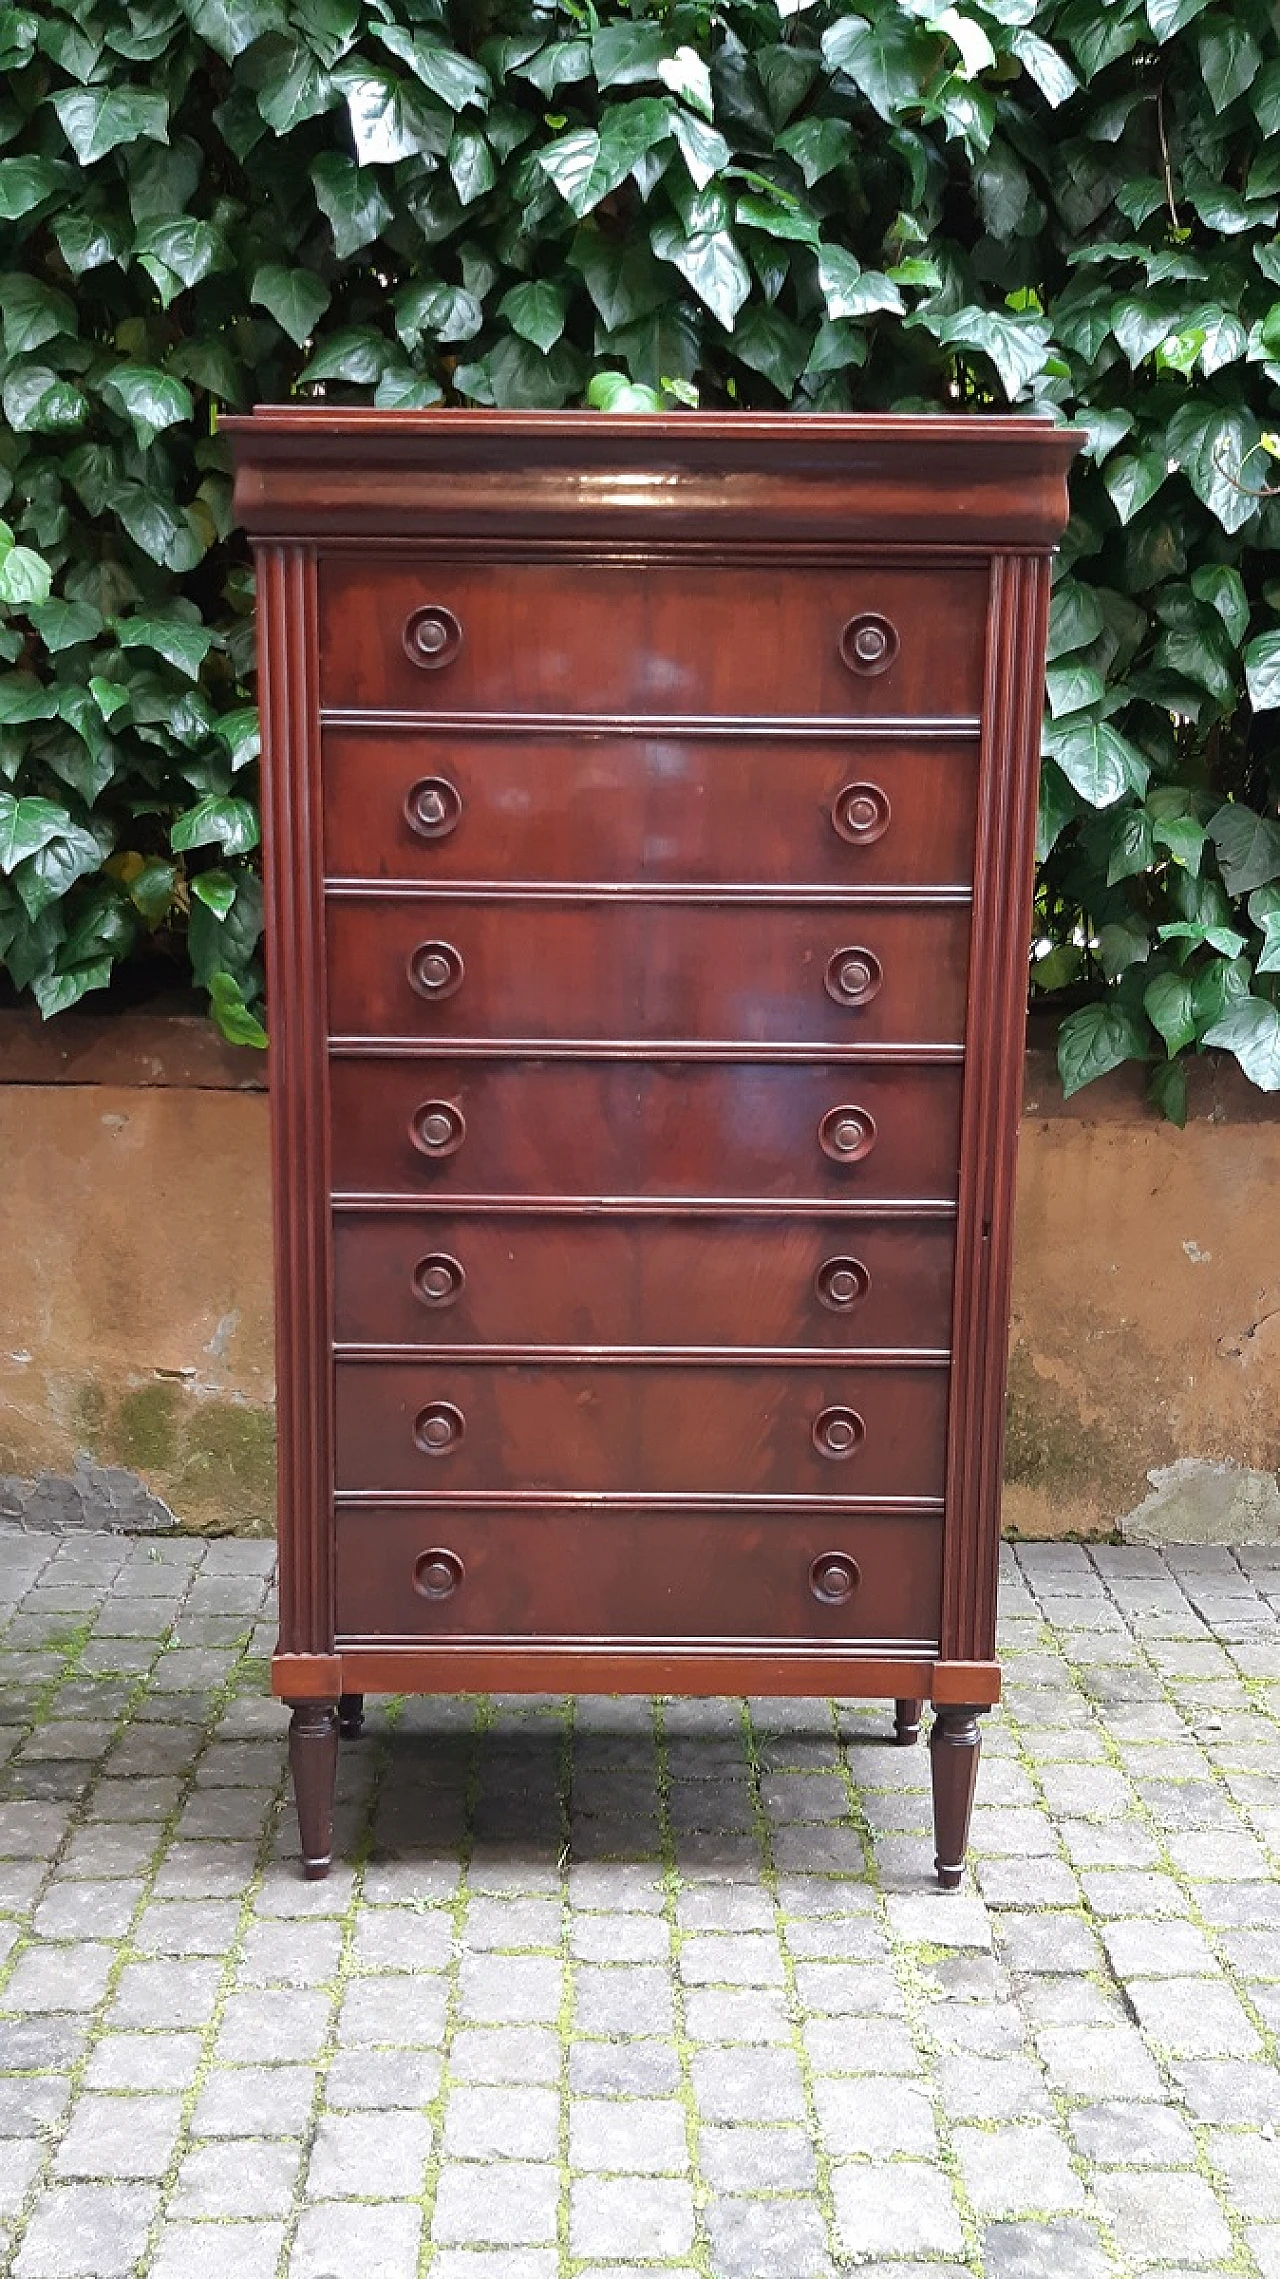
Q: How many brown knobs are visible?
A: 14